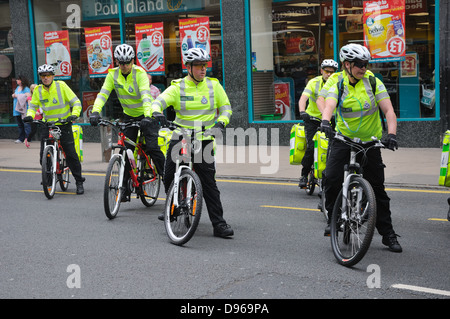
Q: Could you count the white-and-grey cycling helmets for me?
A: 5